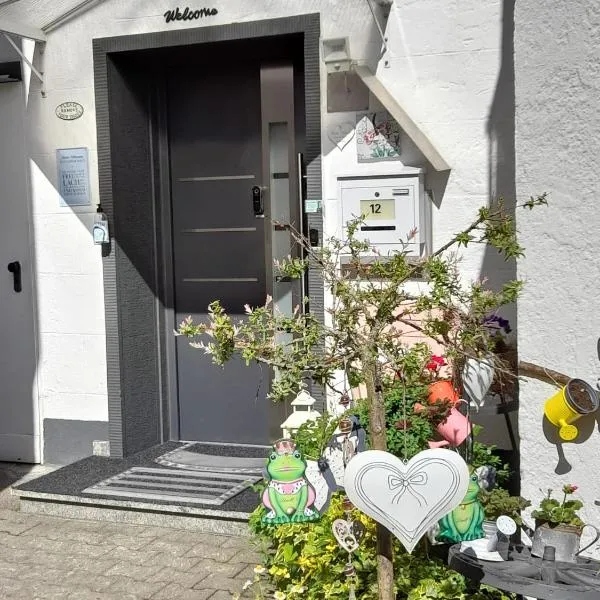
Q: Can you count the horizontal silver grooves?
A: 3